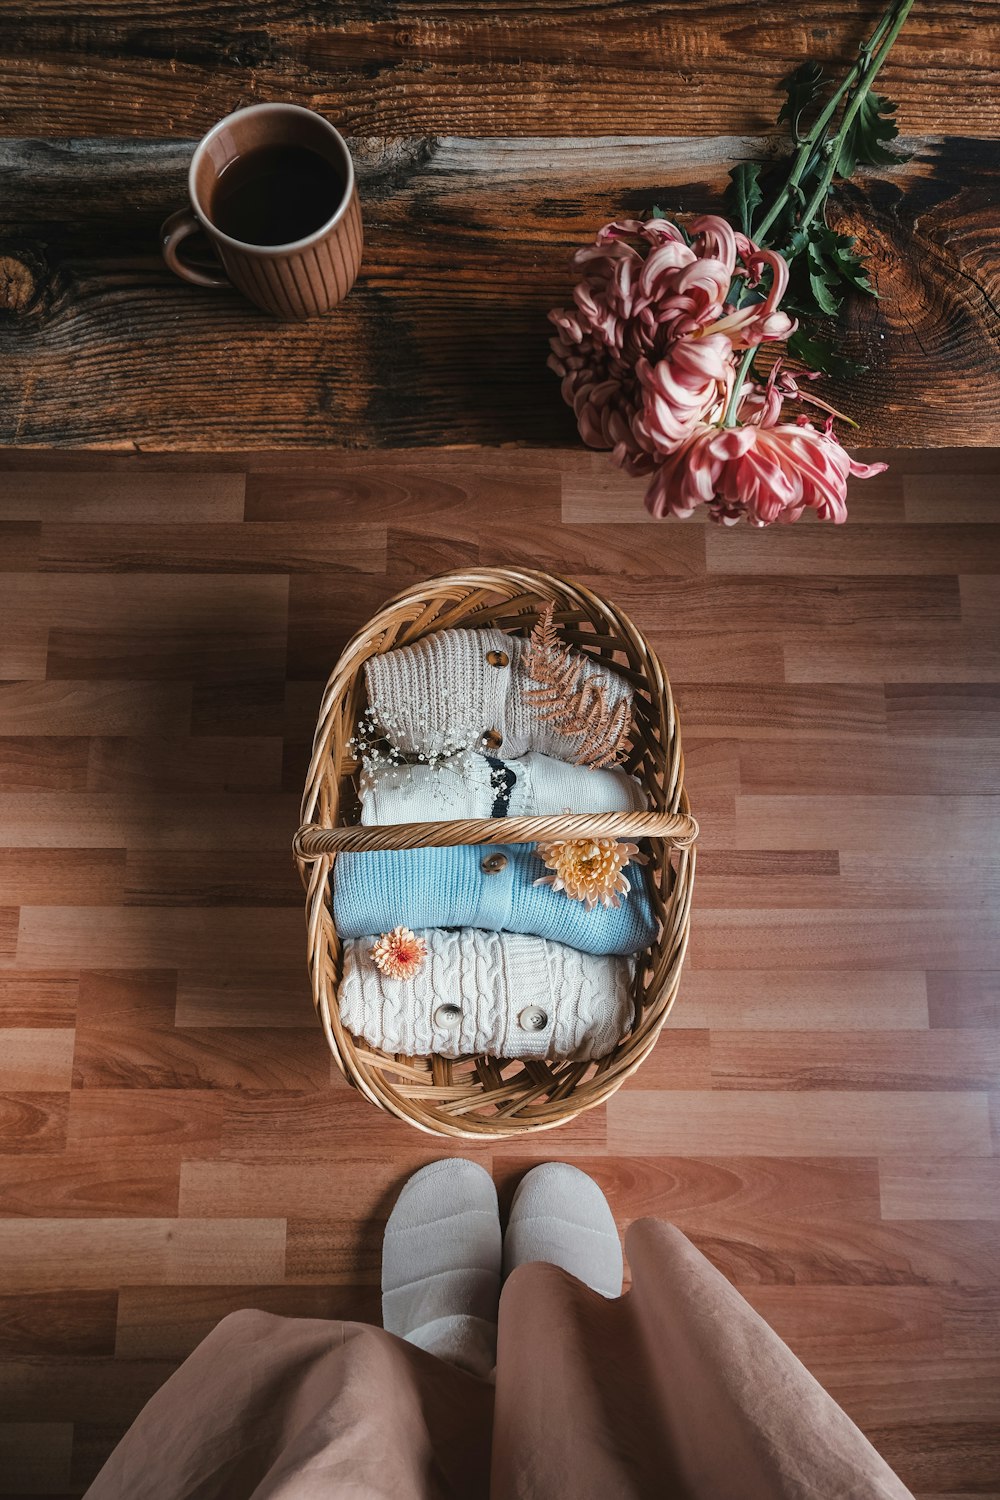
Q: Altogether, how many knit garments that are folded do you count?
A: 4